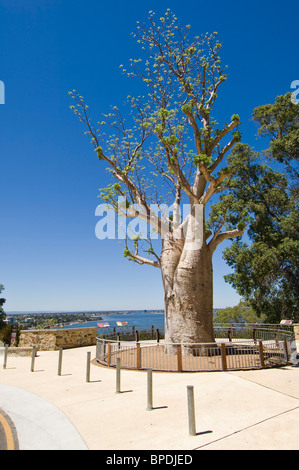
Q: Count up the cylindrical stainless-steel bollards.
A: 7